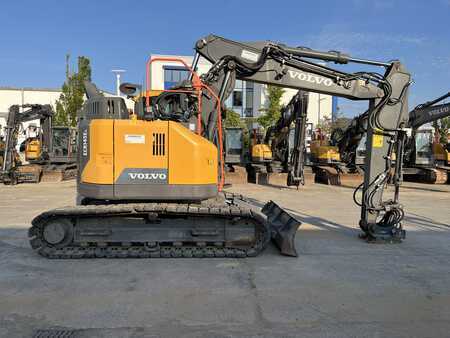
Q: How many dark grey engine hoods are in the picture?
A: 1